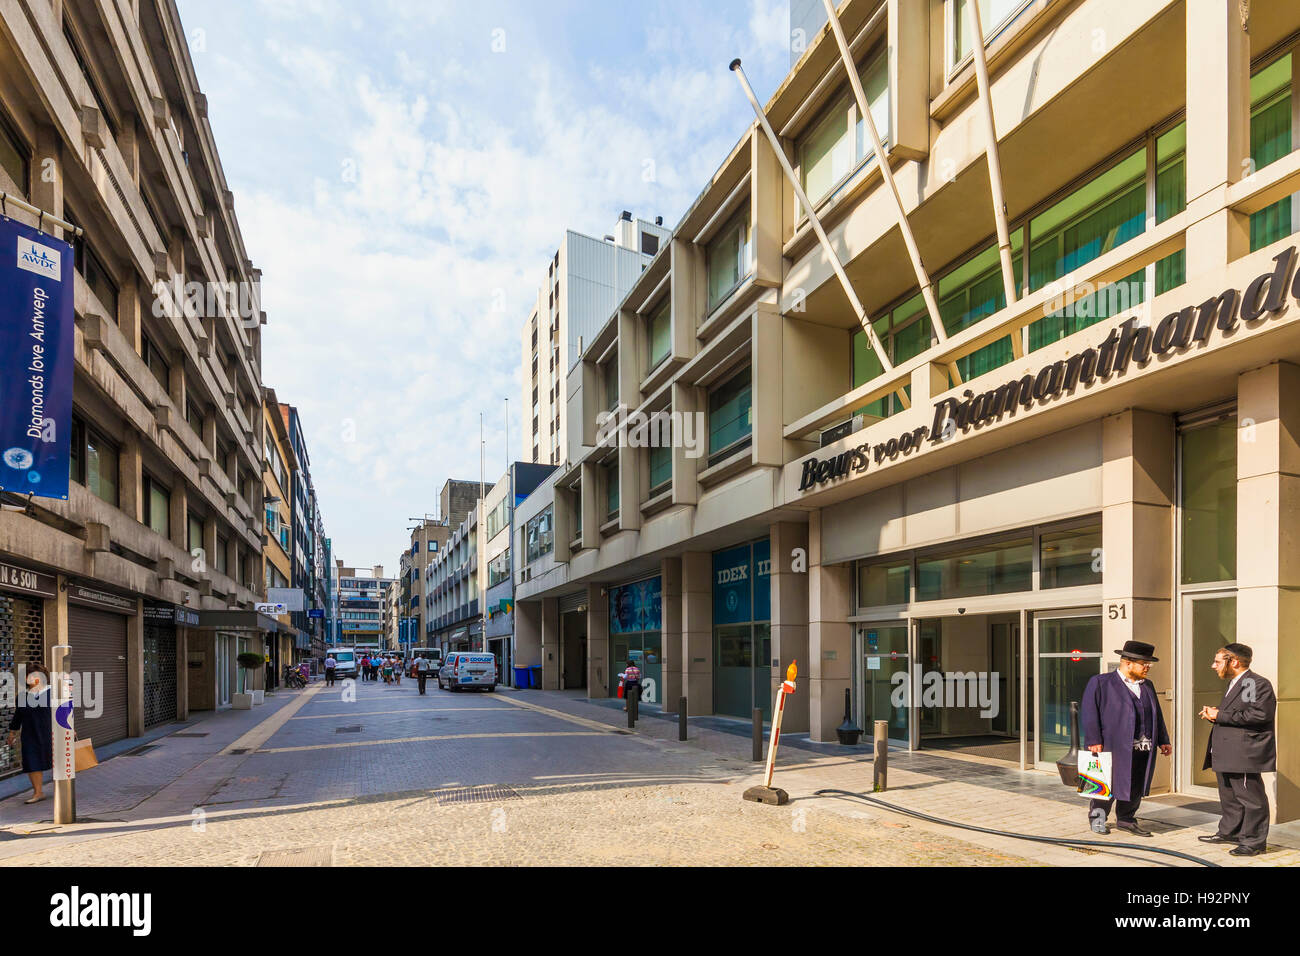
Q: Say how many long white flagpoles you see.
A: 3